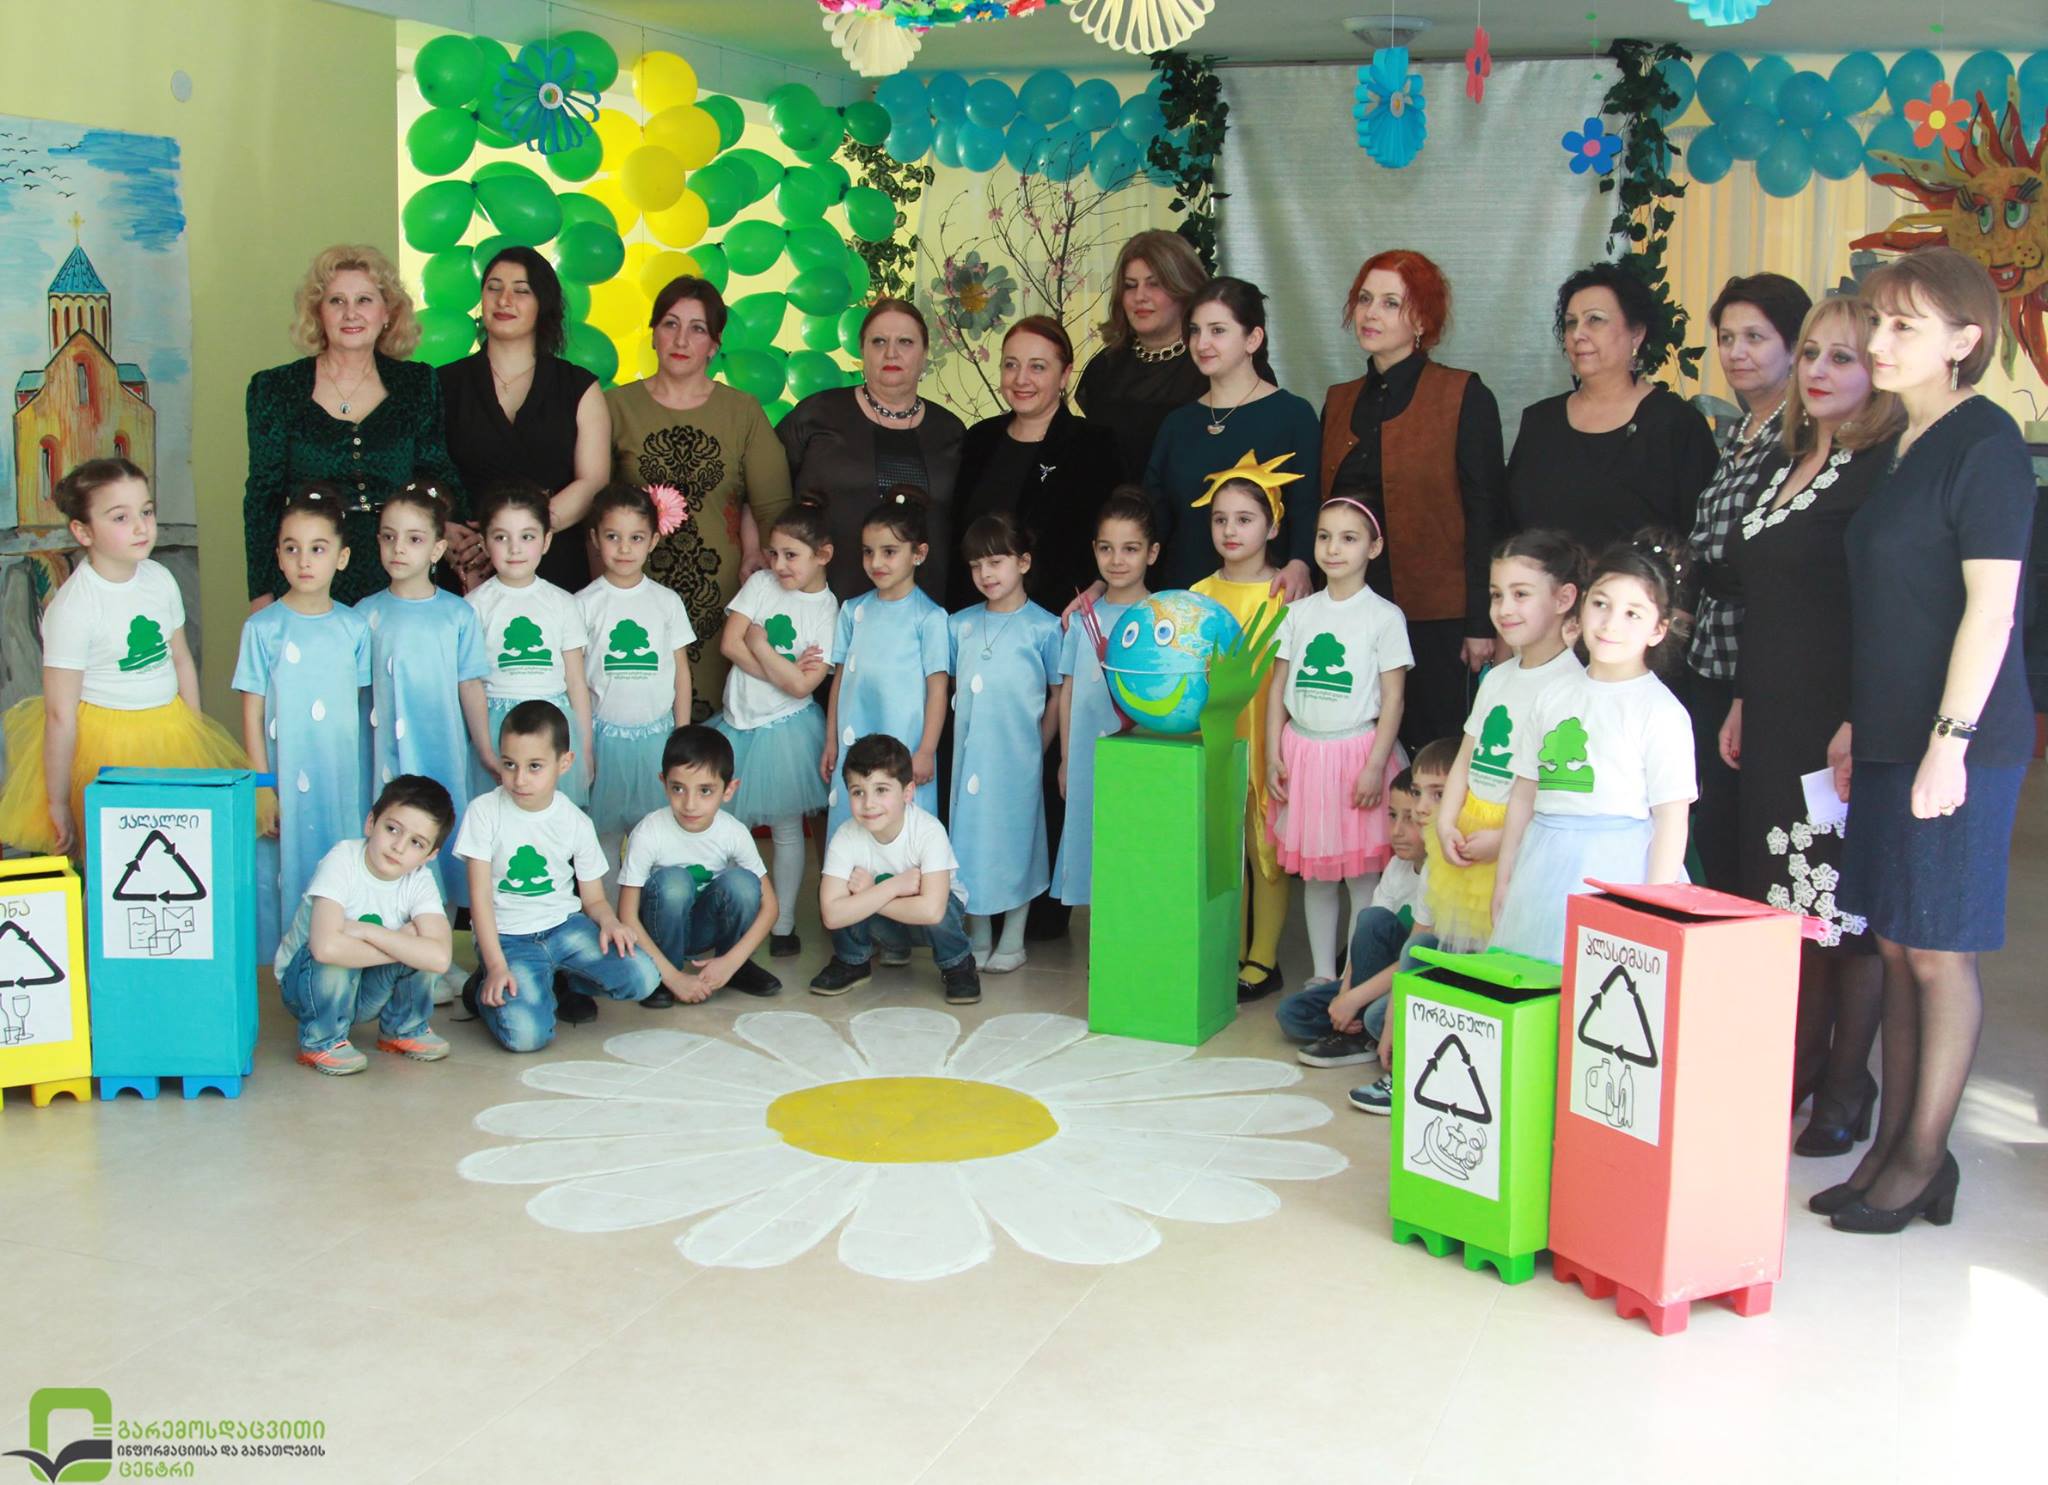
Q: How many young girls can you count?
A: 13